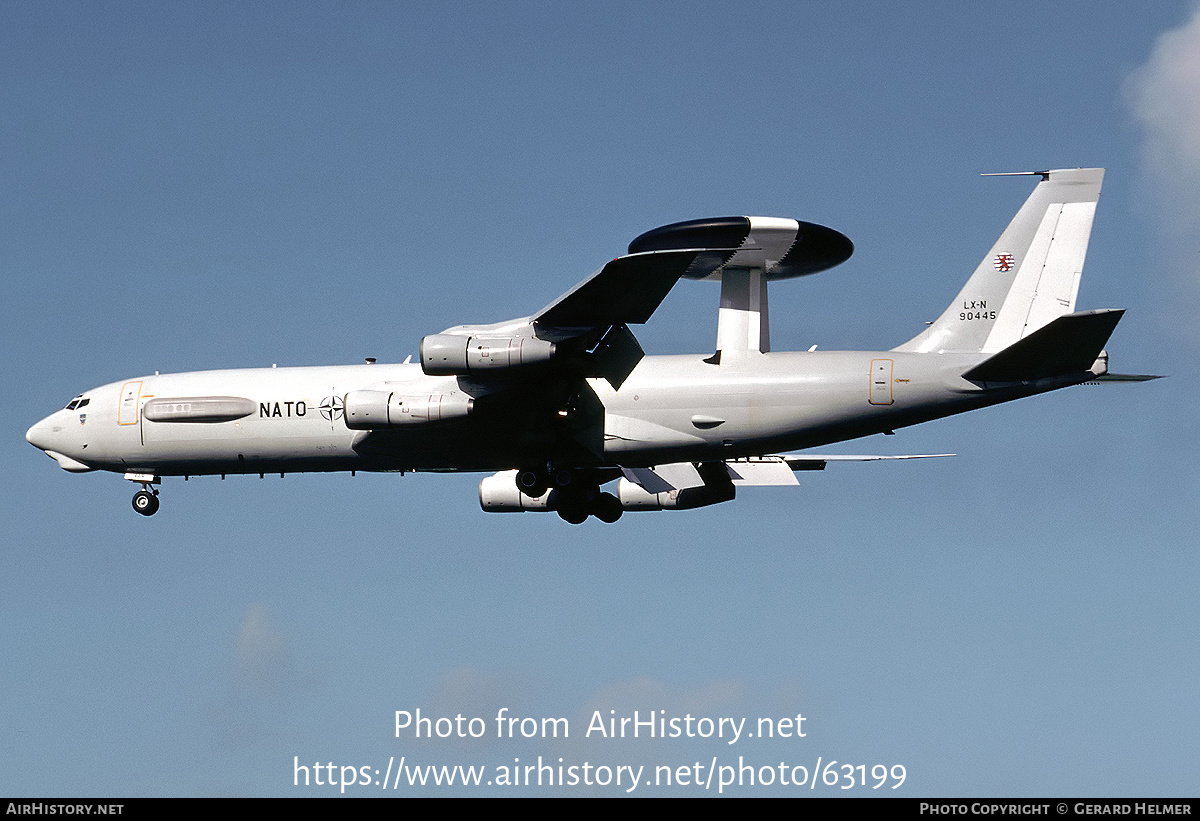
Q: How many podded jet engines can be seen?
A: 4